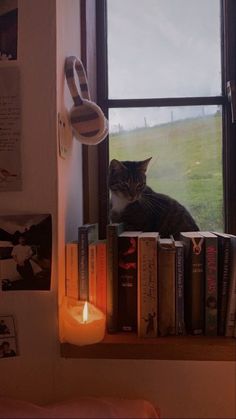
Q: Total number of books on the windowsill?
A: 13